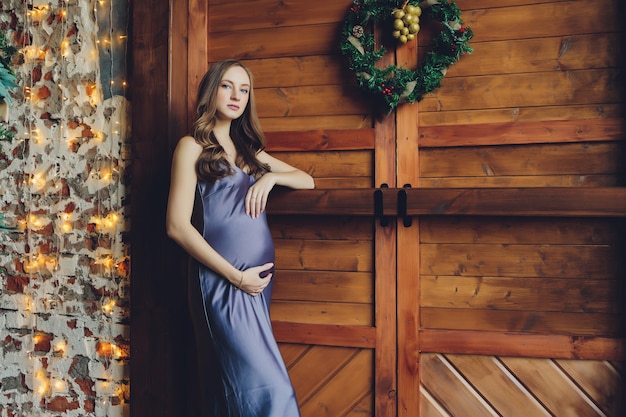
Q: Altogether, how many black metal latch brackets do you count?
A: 2